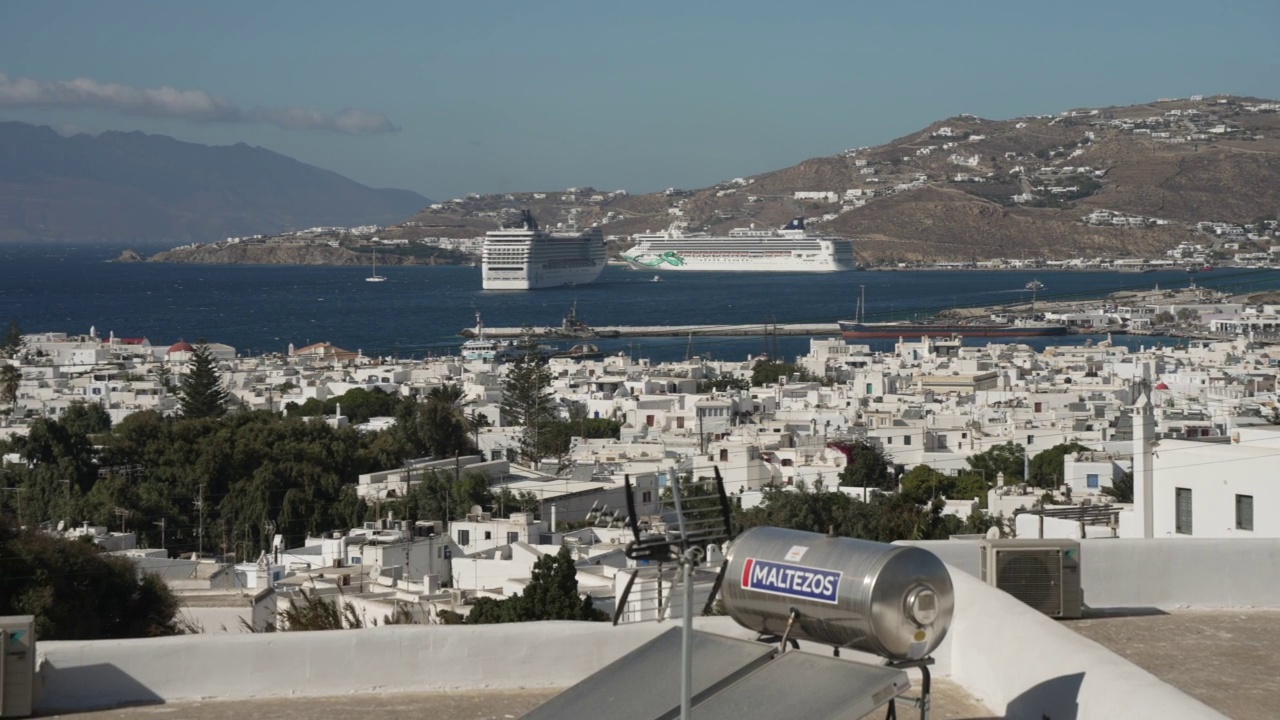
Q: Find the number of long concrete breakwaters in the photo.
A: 1